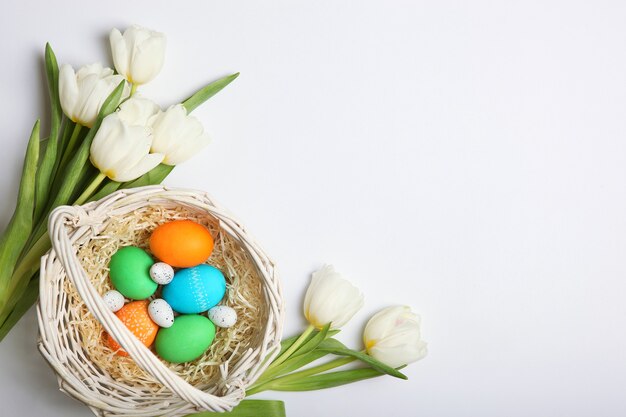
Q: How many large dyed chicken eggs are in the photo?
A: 5